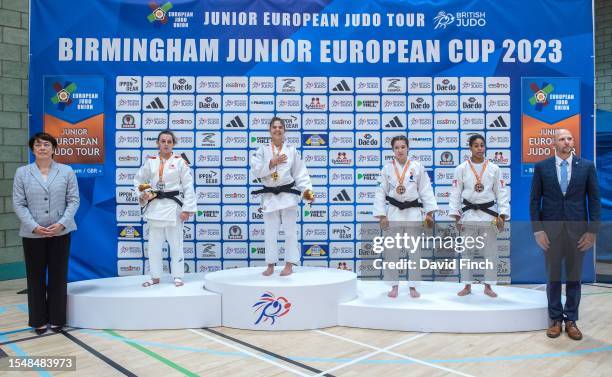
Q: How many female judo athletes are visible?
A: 4